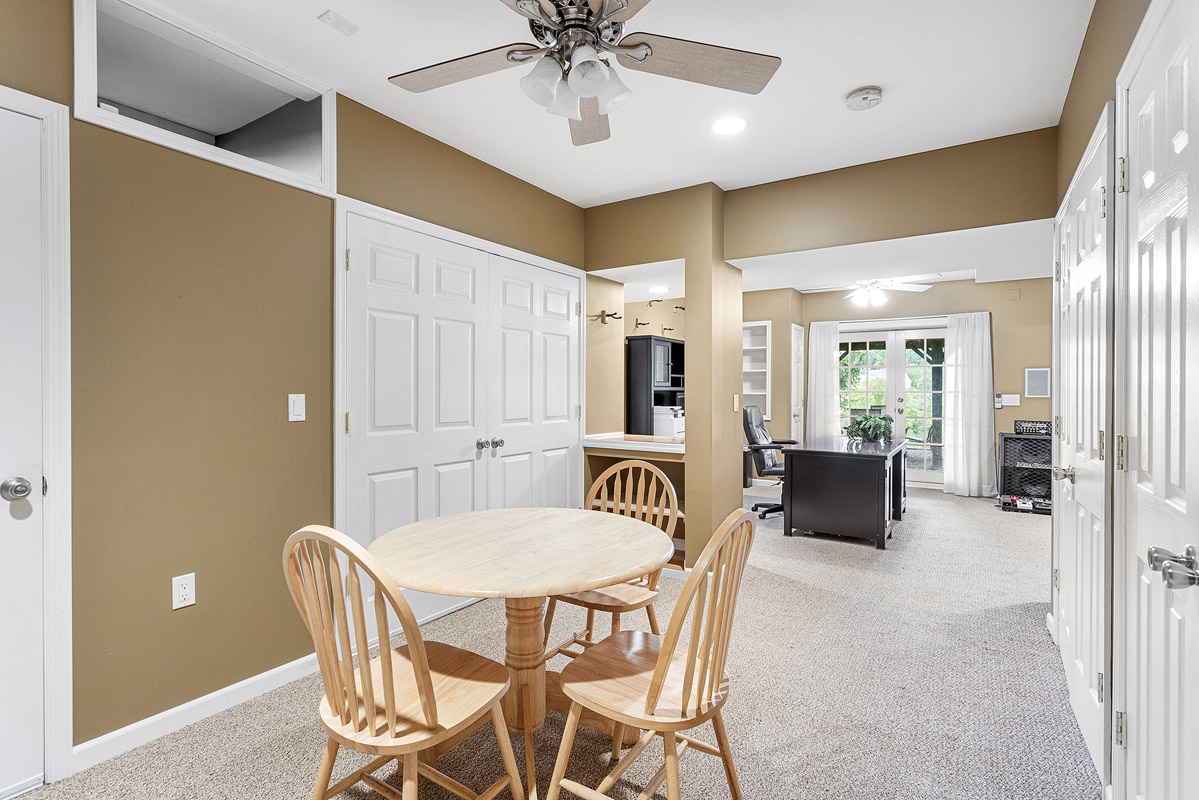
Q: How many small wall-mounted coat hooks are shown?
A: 5